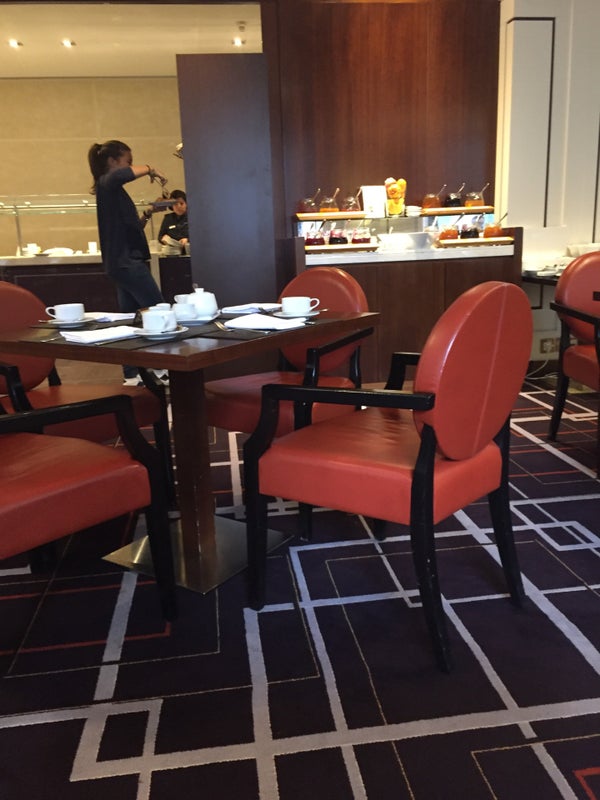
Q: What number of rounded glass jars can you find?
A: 12